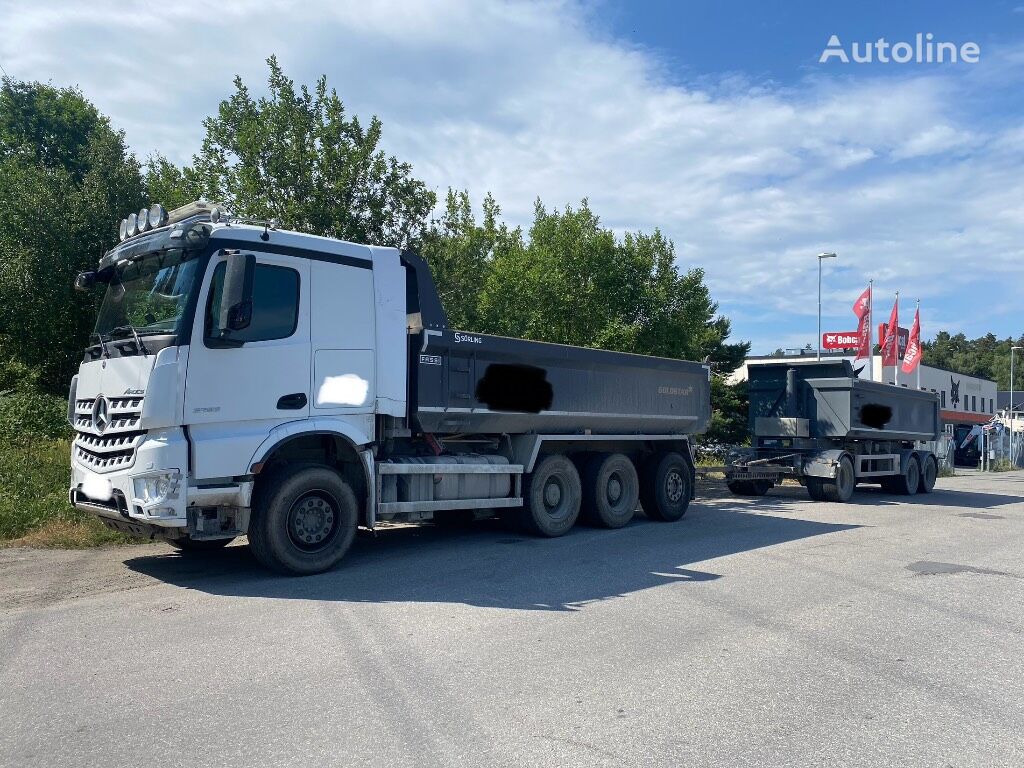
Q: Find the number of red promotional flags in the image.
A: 3